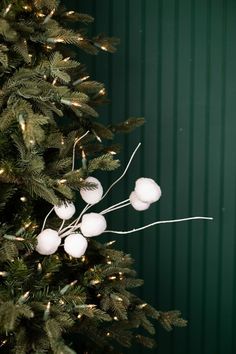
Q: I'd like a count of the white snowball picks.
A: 7